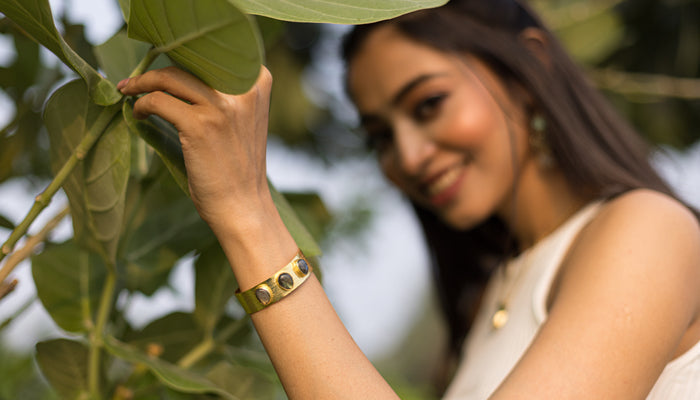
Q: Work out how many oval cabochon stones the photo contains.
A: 3